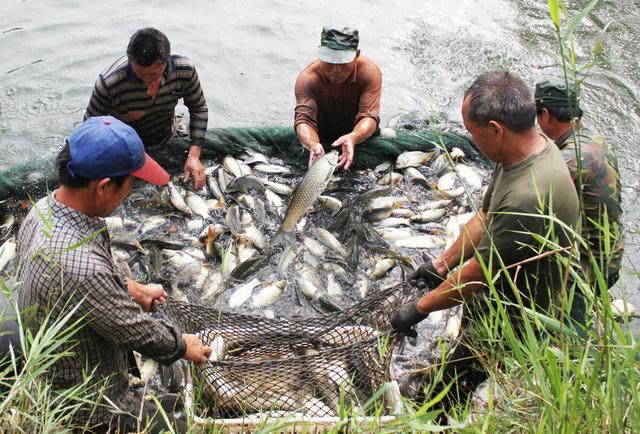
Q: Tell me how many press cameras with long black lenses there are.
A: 0